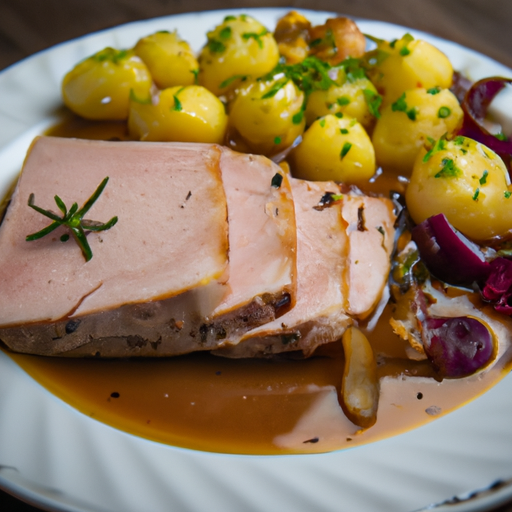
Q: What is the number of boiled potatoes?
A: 10